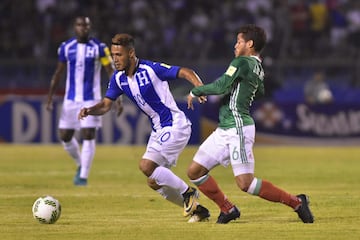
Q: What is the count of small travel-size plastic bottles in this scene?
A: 0